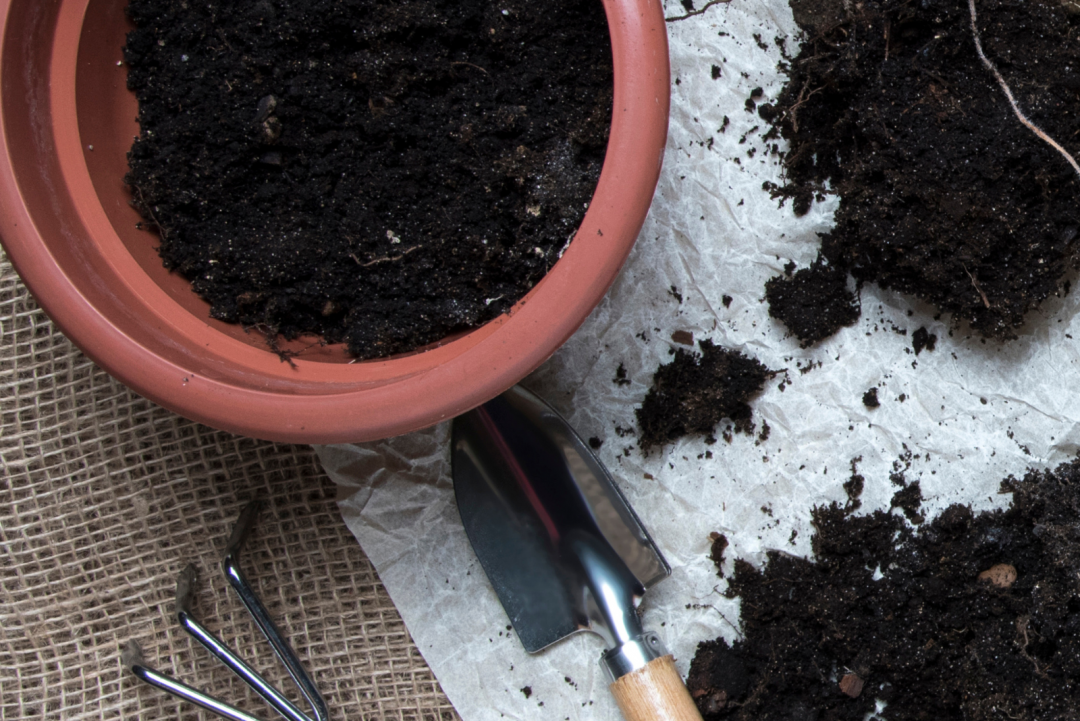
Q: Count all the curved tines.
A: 3